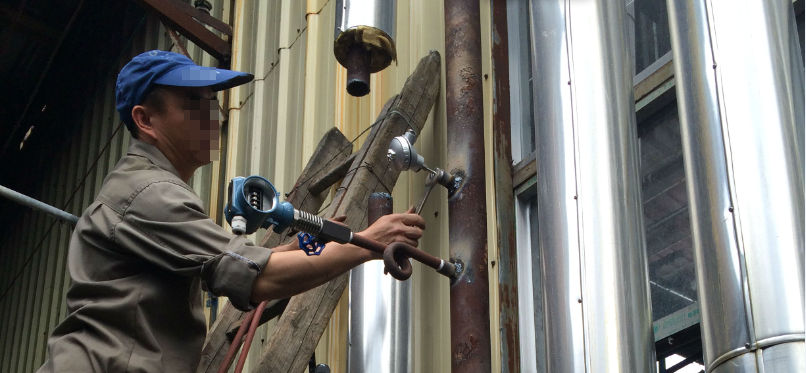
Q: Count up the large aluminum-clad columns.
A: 2